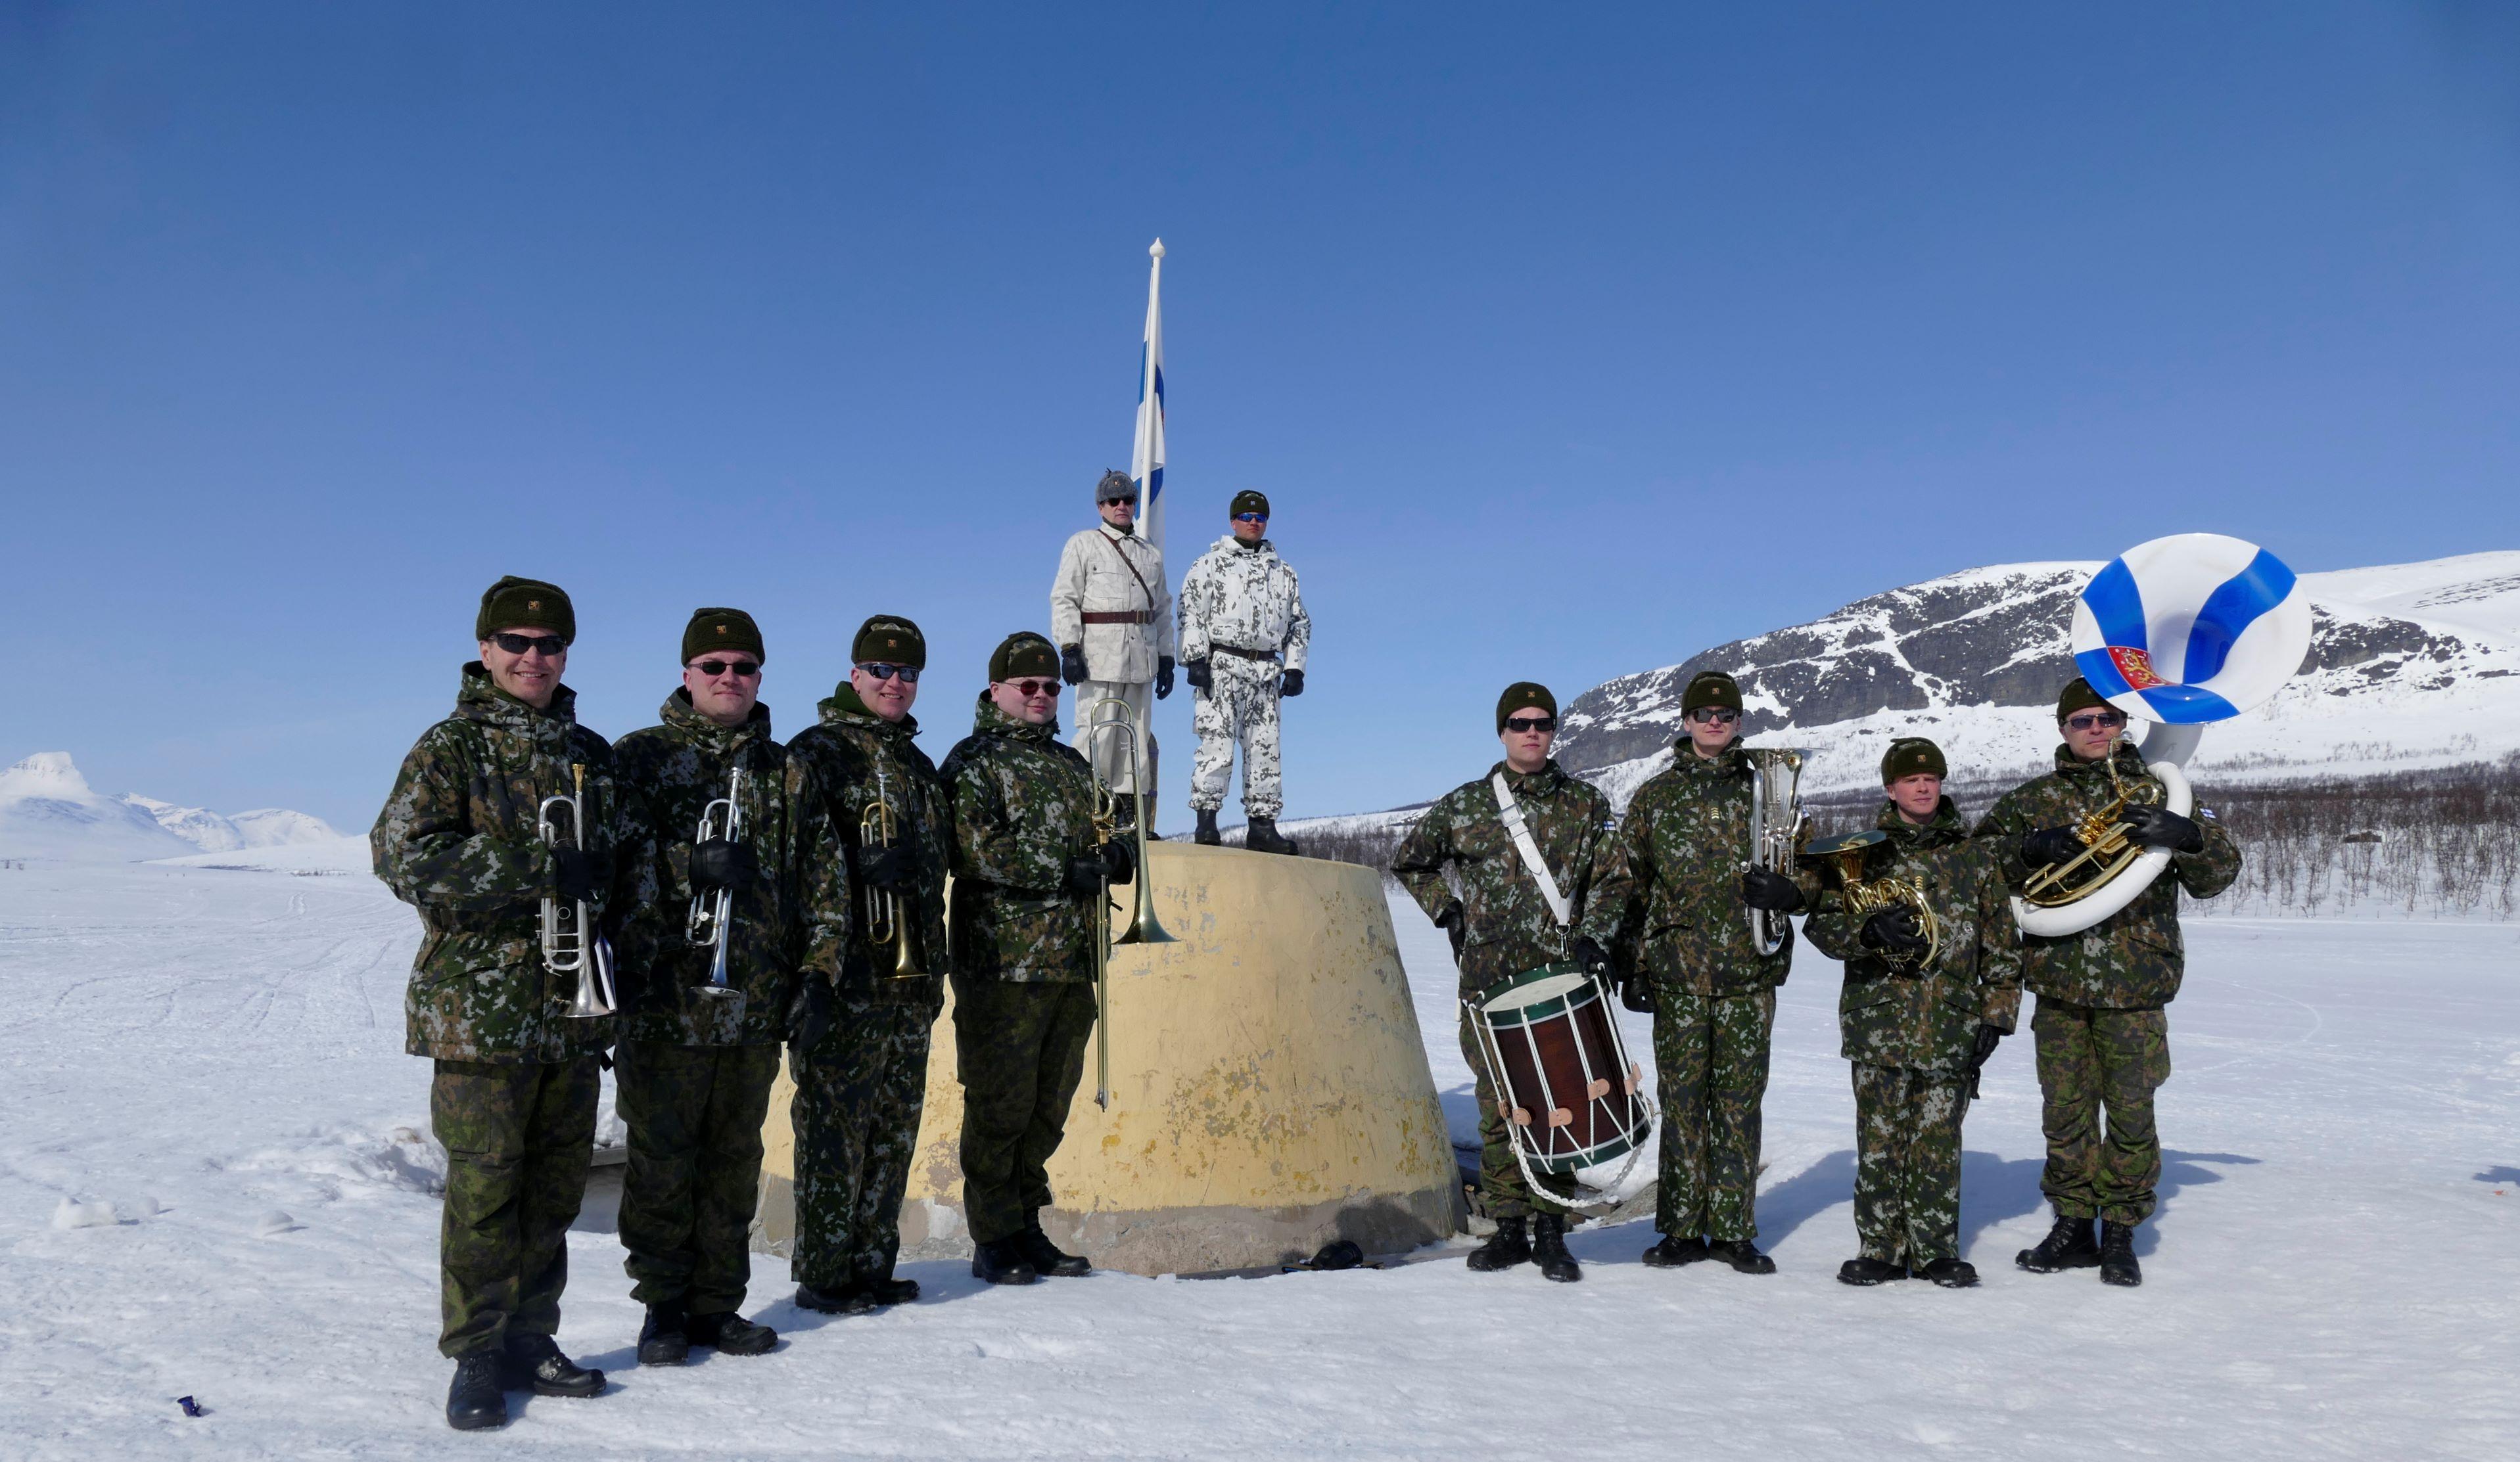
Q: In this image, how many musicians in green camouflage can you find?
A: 8